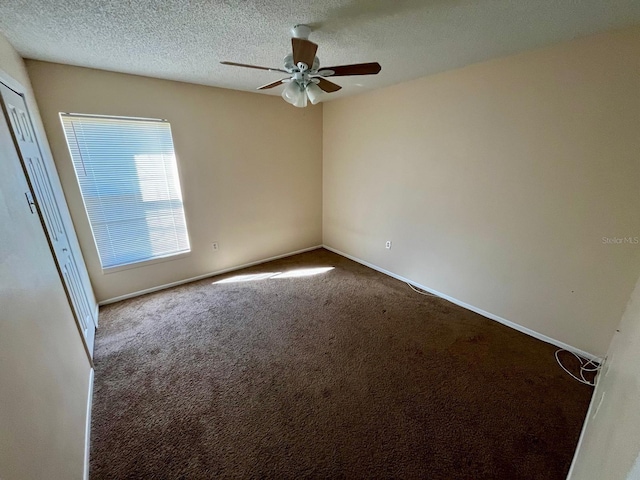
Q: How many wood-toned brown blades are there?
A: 5